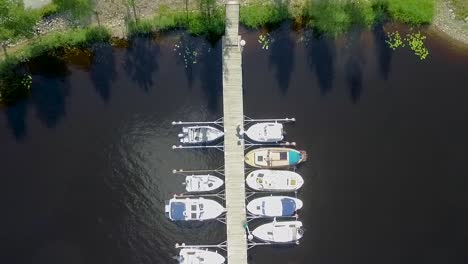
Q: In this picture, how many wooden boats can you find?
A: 1